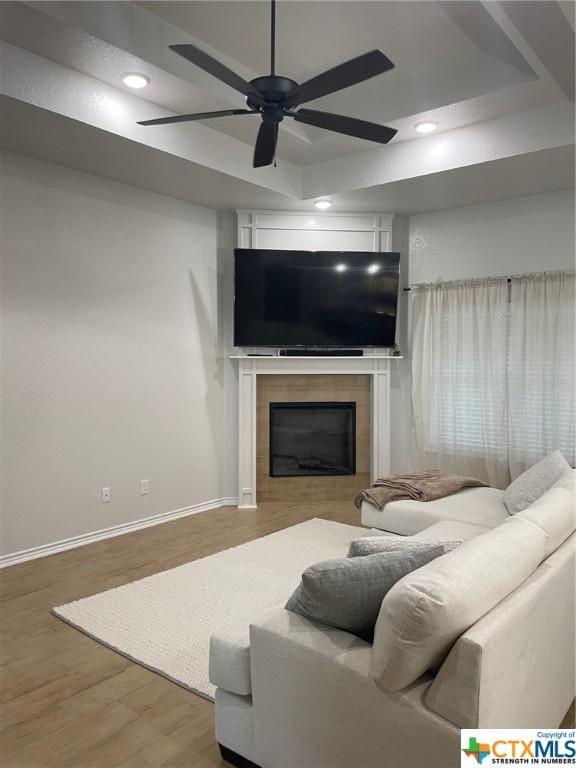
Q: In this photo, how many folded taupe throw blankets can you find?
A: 1